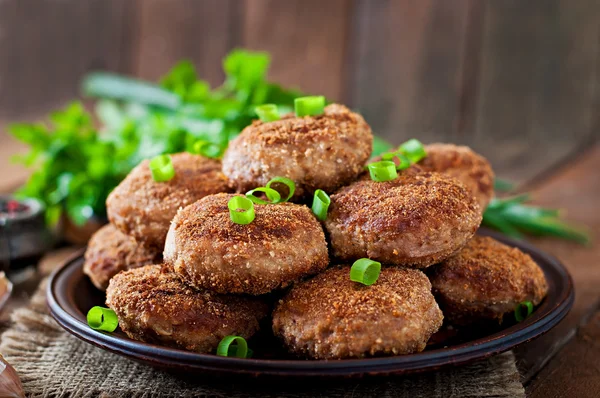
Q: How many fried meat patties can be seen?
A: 9